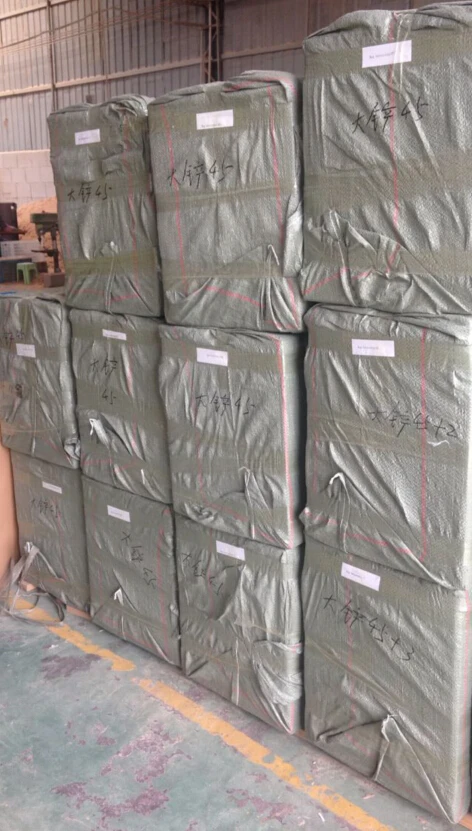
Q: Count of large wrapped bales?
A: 11